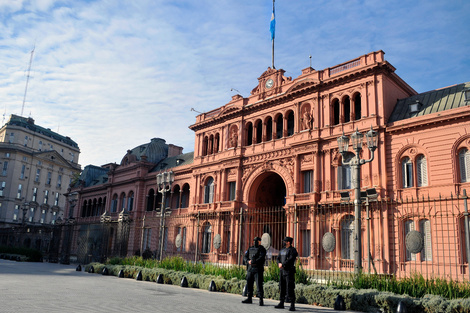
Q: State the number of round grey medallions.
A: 5